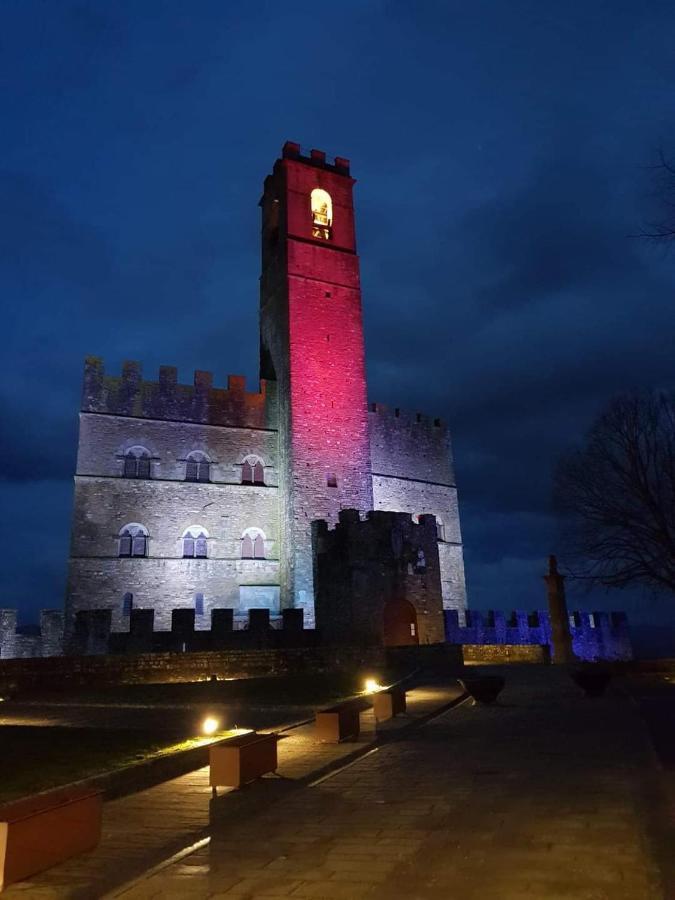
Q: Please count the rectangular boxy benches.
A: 4